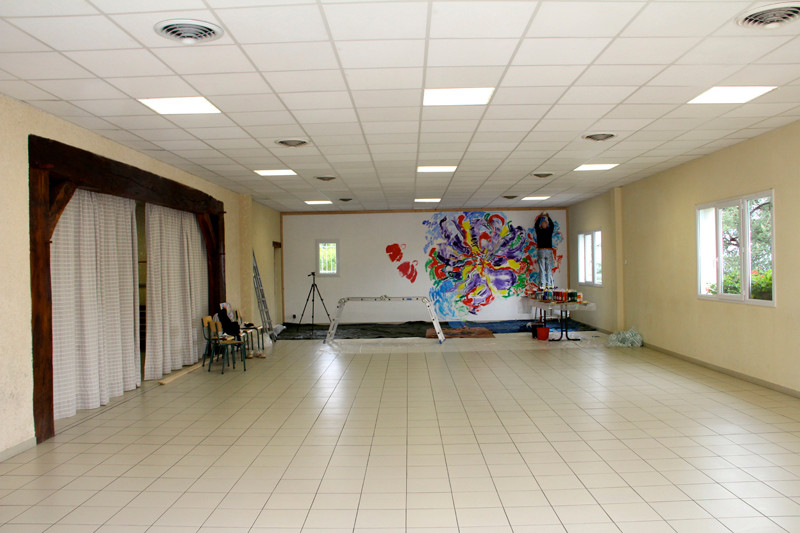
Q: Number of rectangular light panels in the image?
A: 9